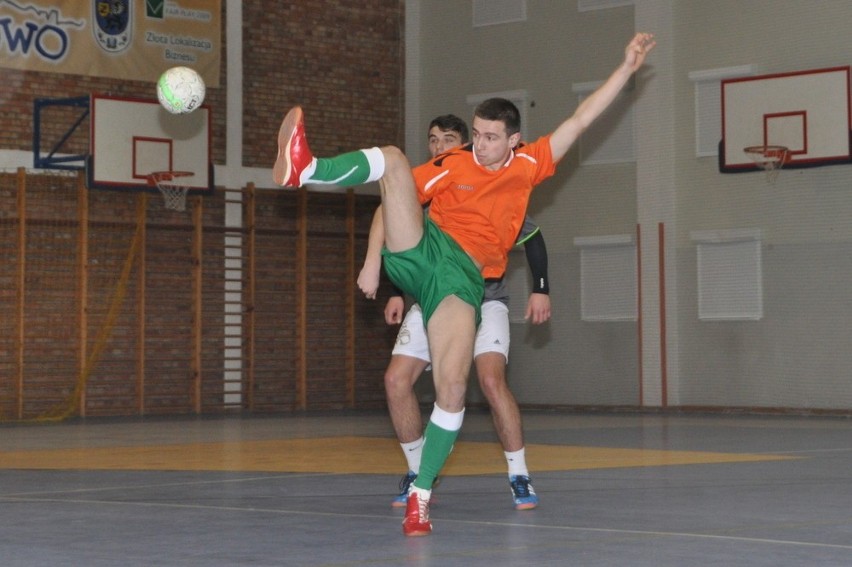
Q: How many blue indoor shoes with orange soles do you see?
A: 2